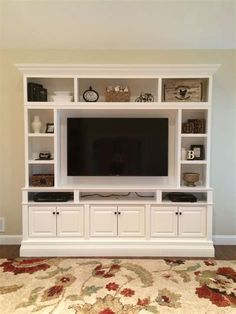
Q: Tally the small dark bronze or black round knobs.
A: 6